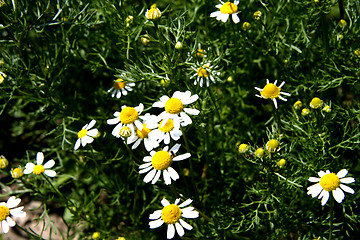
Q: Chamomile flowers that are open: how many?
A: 14